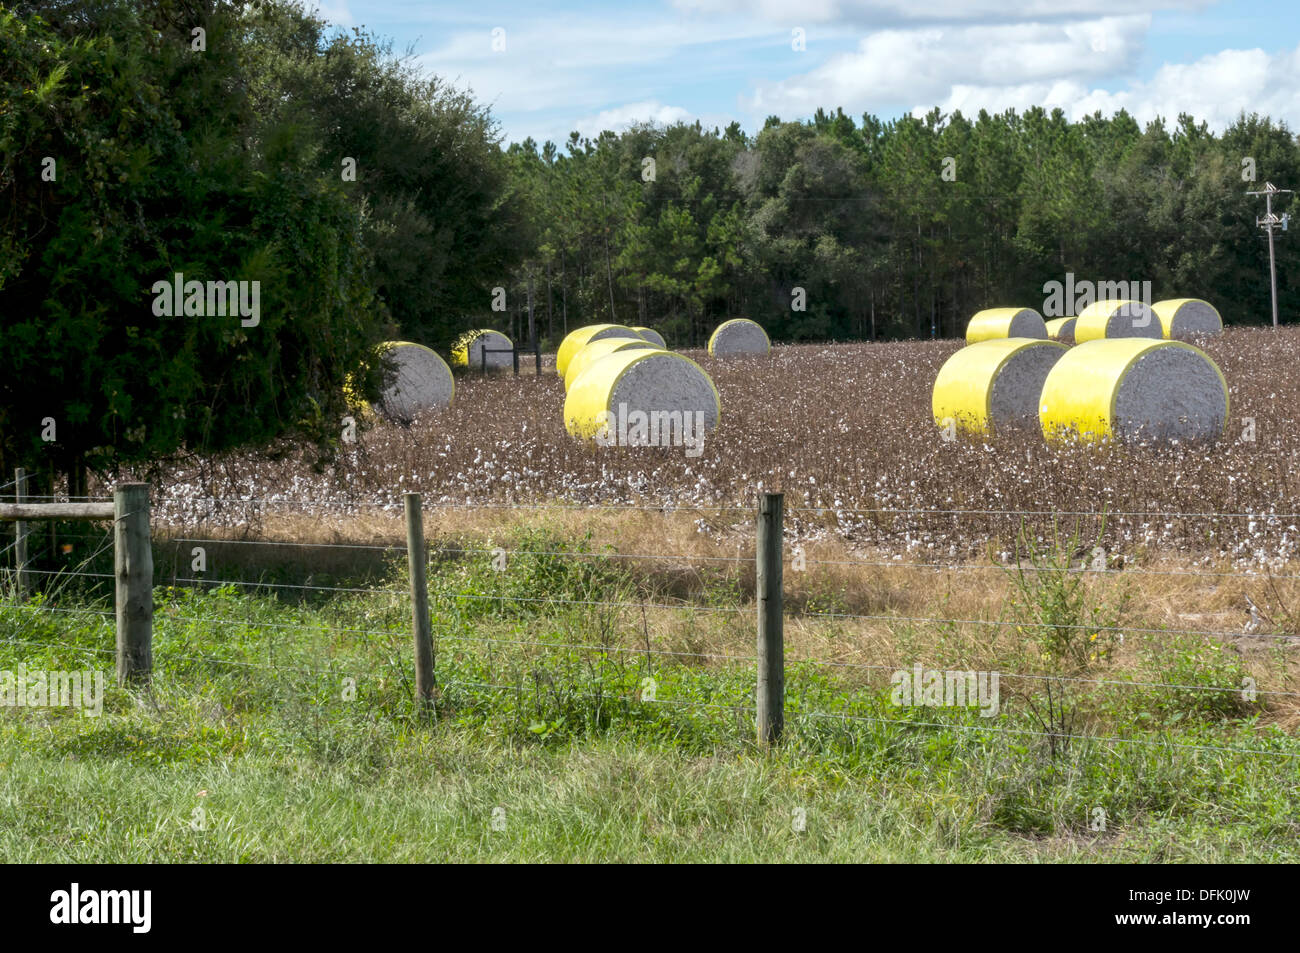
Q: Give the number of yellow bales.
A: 13